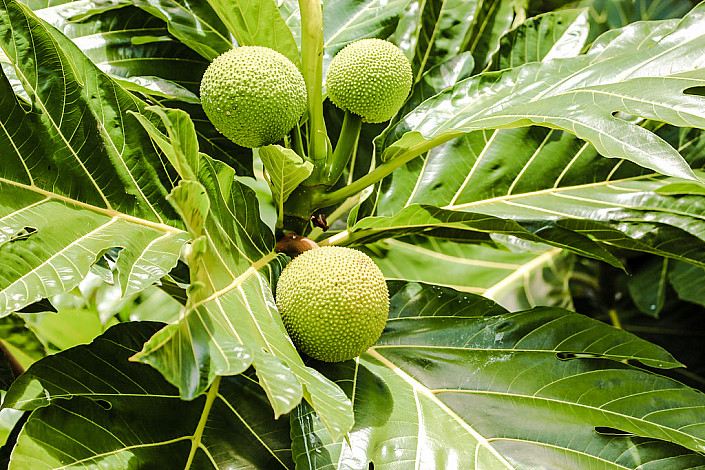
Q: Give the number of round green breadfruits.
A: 3